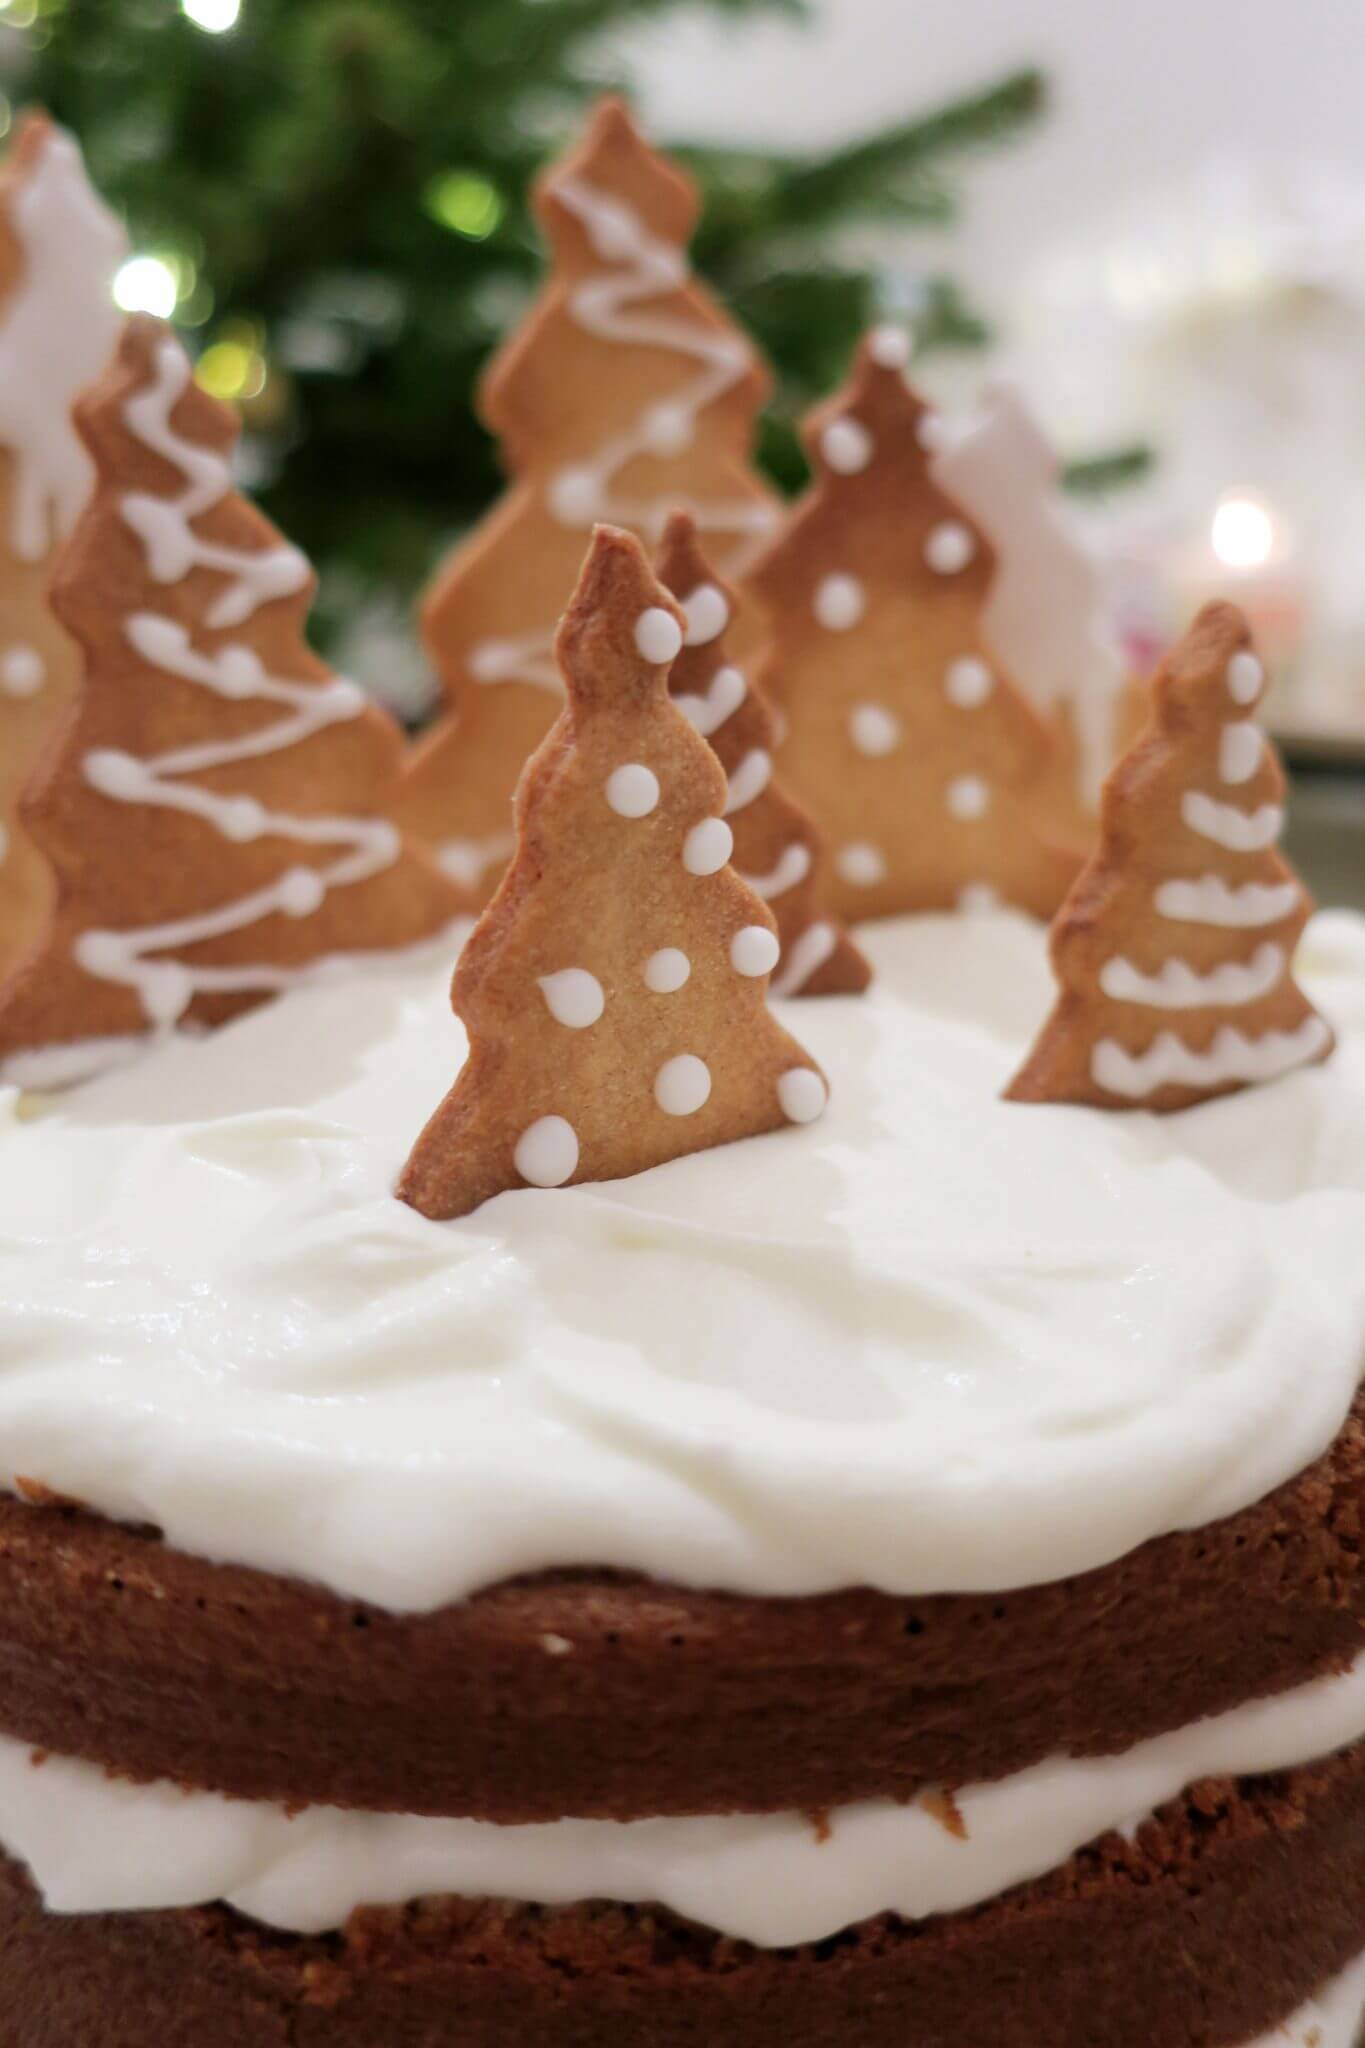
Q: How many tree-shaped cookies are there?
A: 8